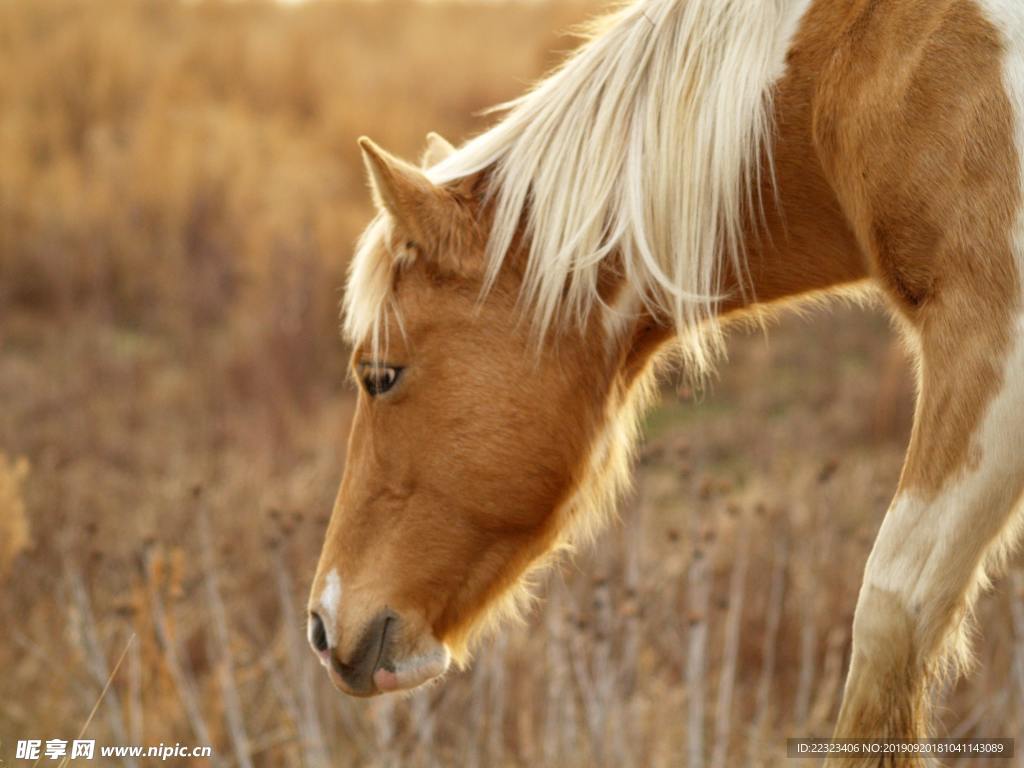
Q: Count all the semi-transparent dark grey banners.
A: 1